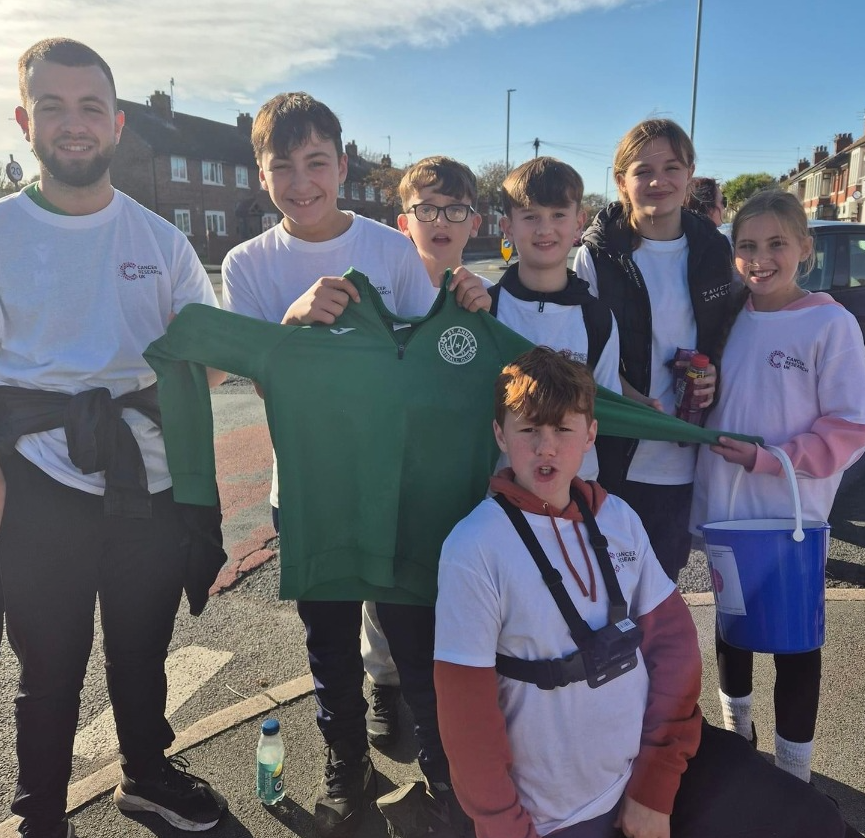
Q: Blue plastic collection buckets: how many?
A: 1